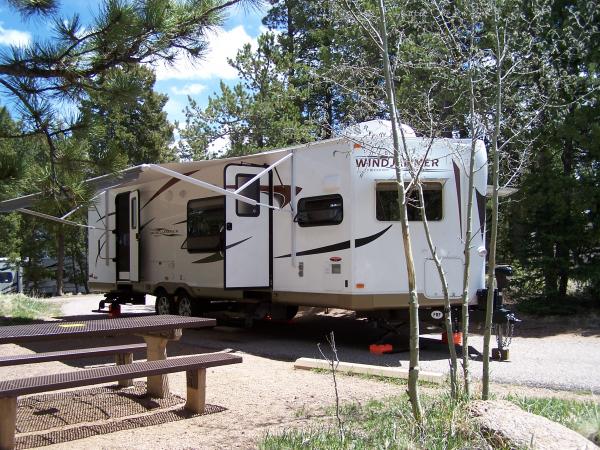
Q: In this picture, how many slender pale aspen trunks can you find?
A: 4